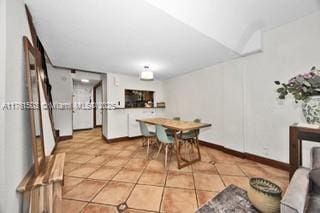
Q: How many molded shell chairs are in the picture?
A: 4